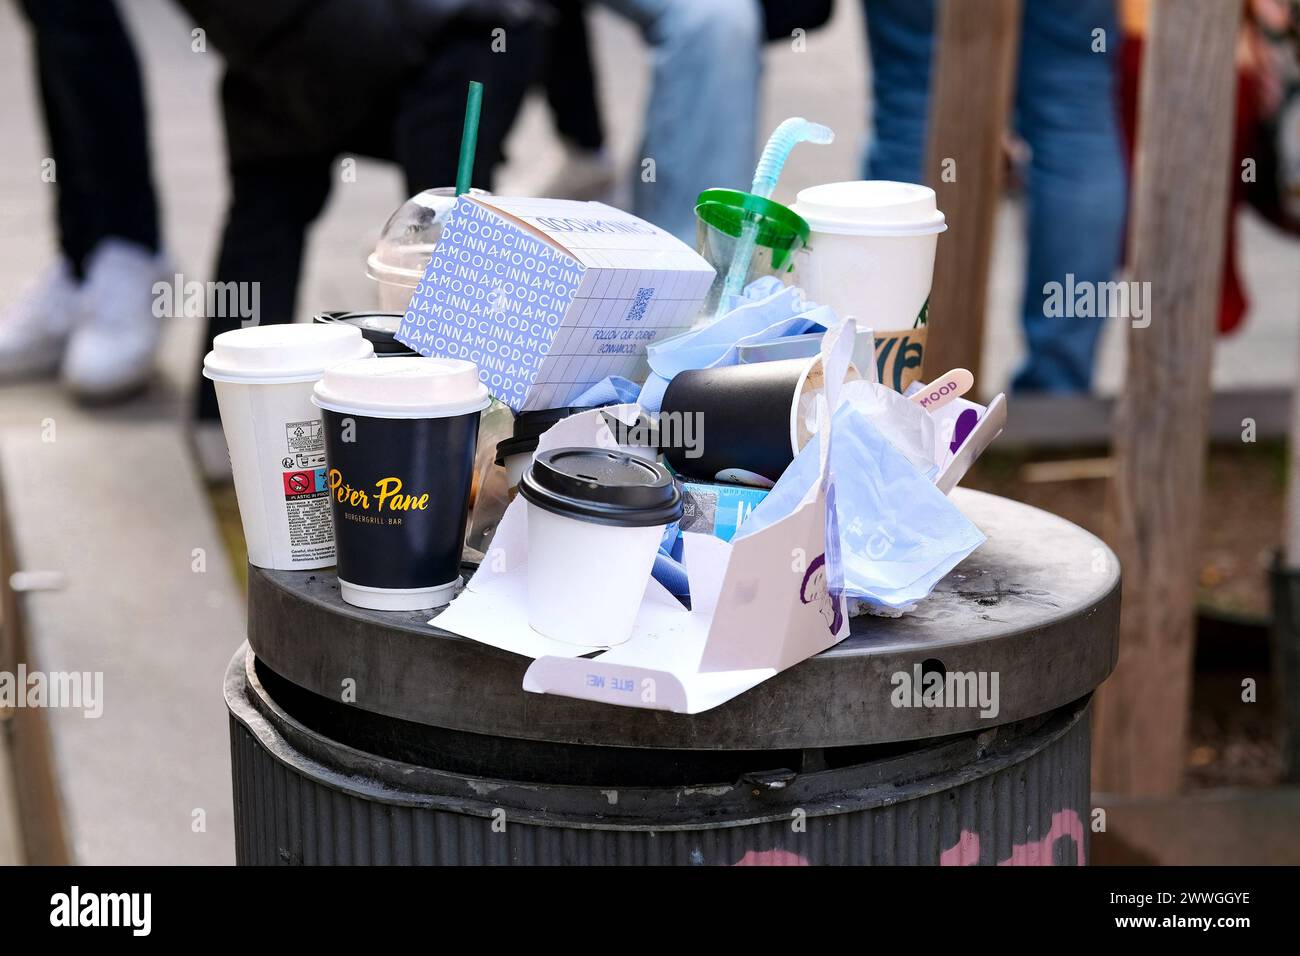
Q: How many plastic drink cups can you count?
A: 2